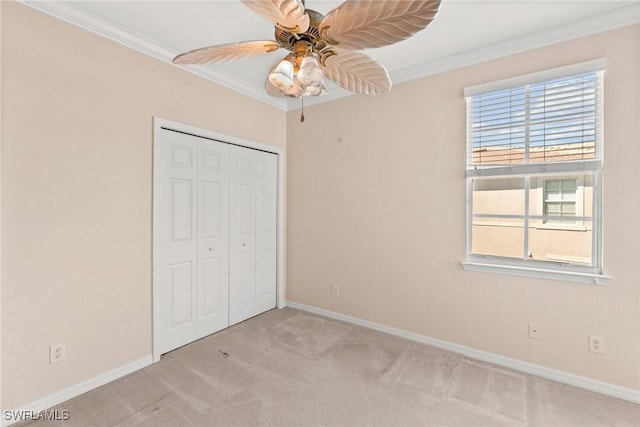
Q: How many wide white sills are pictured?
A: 1